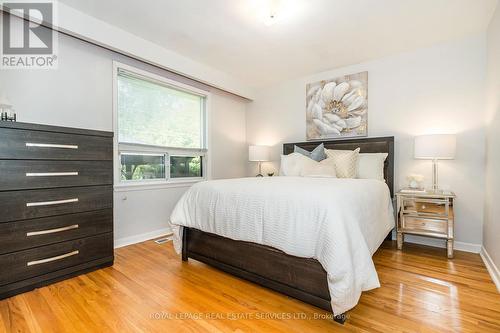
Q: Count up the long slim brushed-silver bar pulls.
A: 5